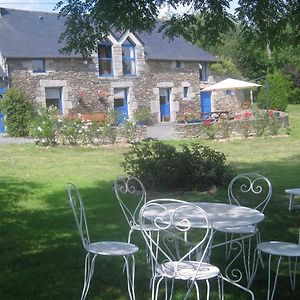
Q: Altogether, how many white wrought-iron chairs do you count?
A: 5